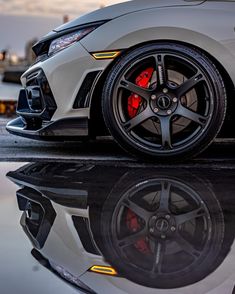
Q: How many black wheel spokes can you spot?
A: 6